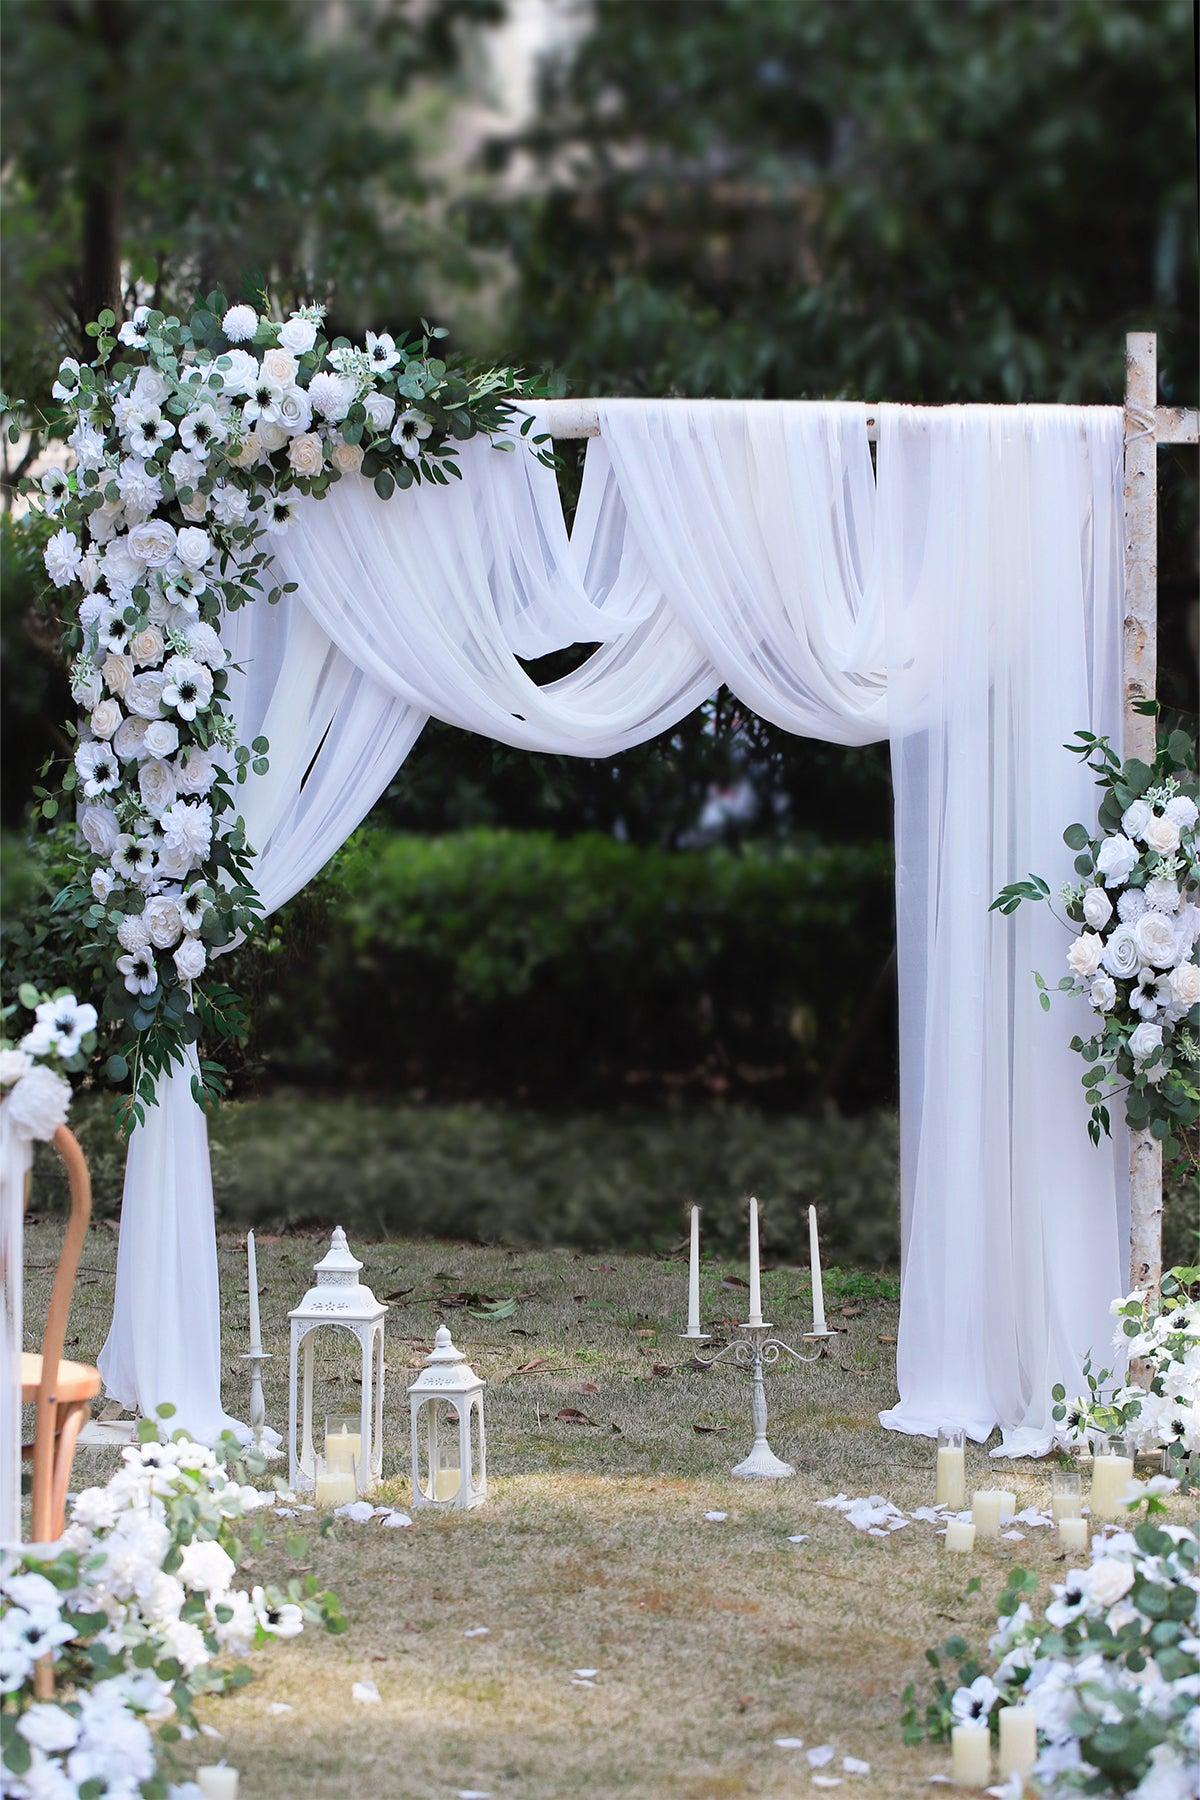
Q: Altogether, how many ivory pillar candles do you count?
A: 13